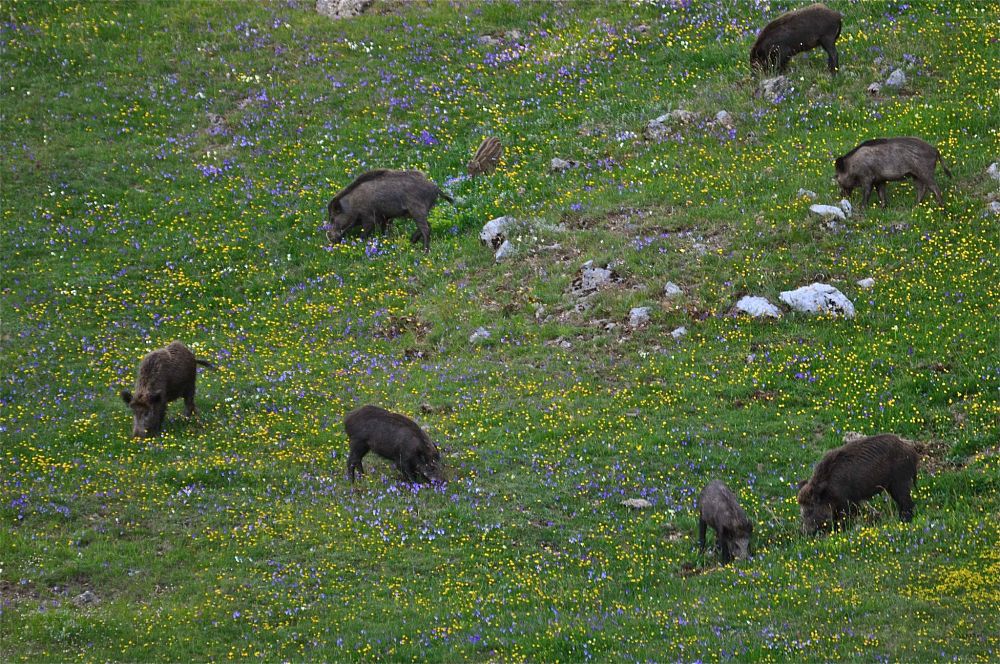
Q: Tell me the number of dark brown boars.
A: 7